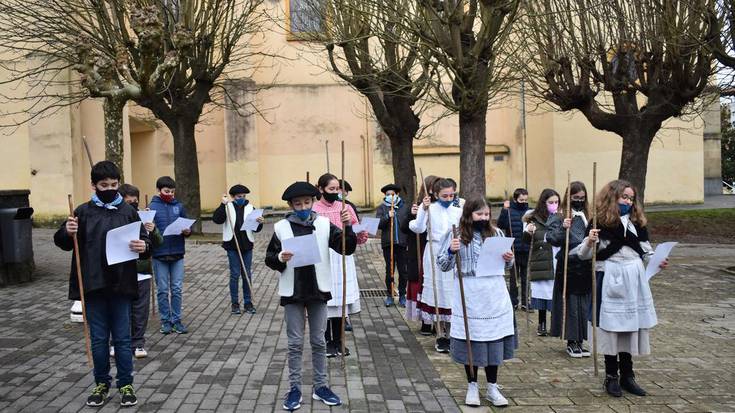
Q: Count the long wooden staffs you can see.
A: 15